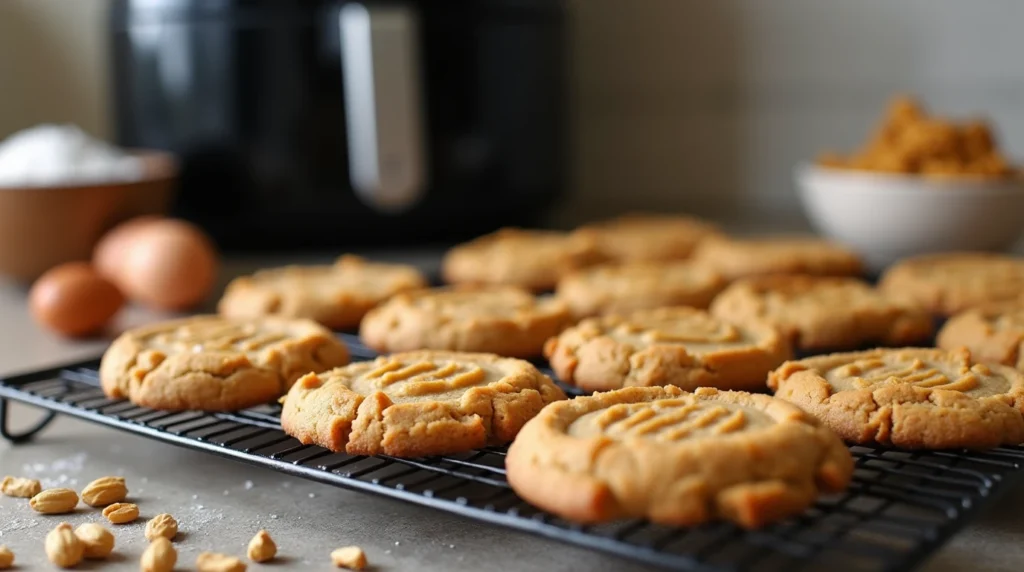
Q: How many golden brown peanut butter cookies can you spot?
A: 14